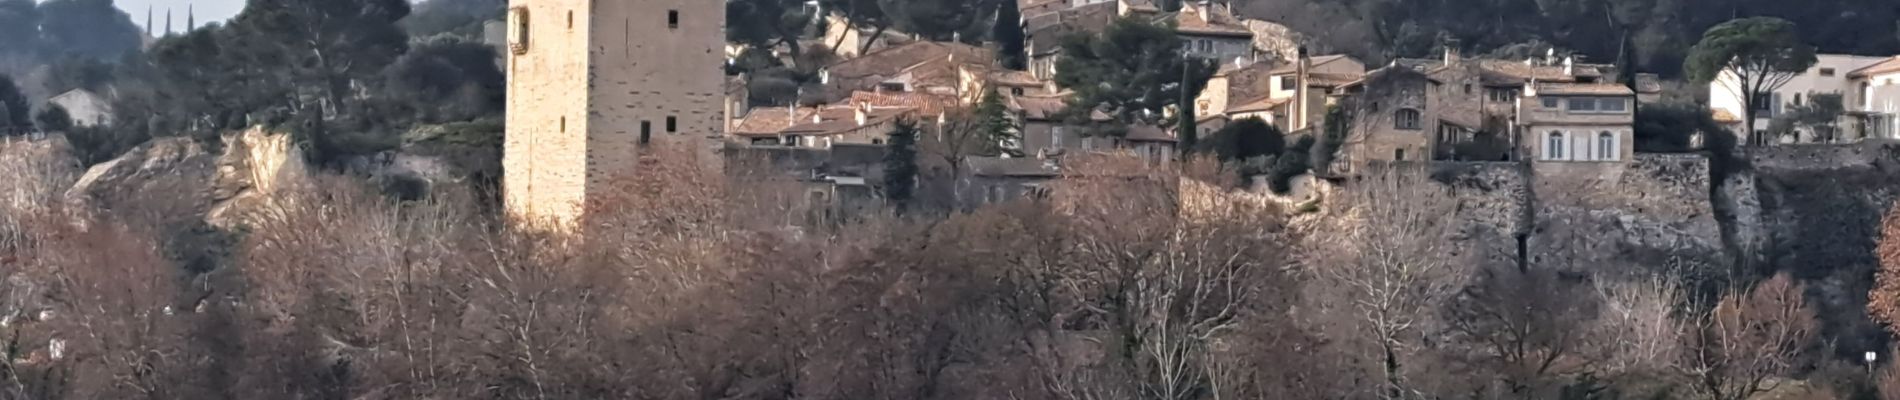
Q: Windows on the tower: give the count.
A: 5